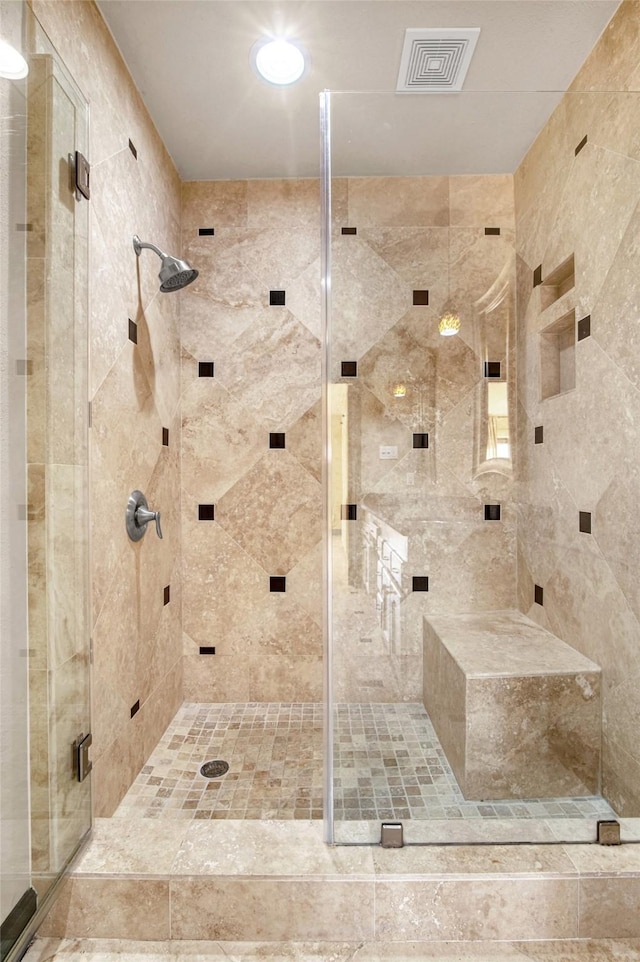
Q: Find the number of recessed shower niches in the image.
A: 2